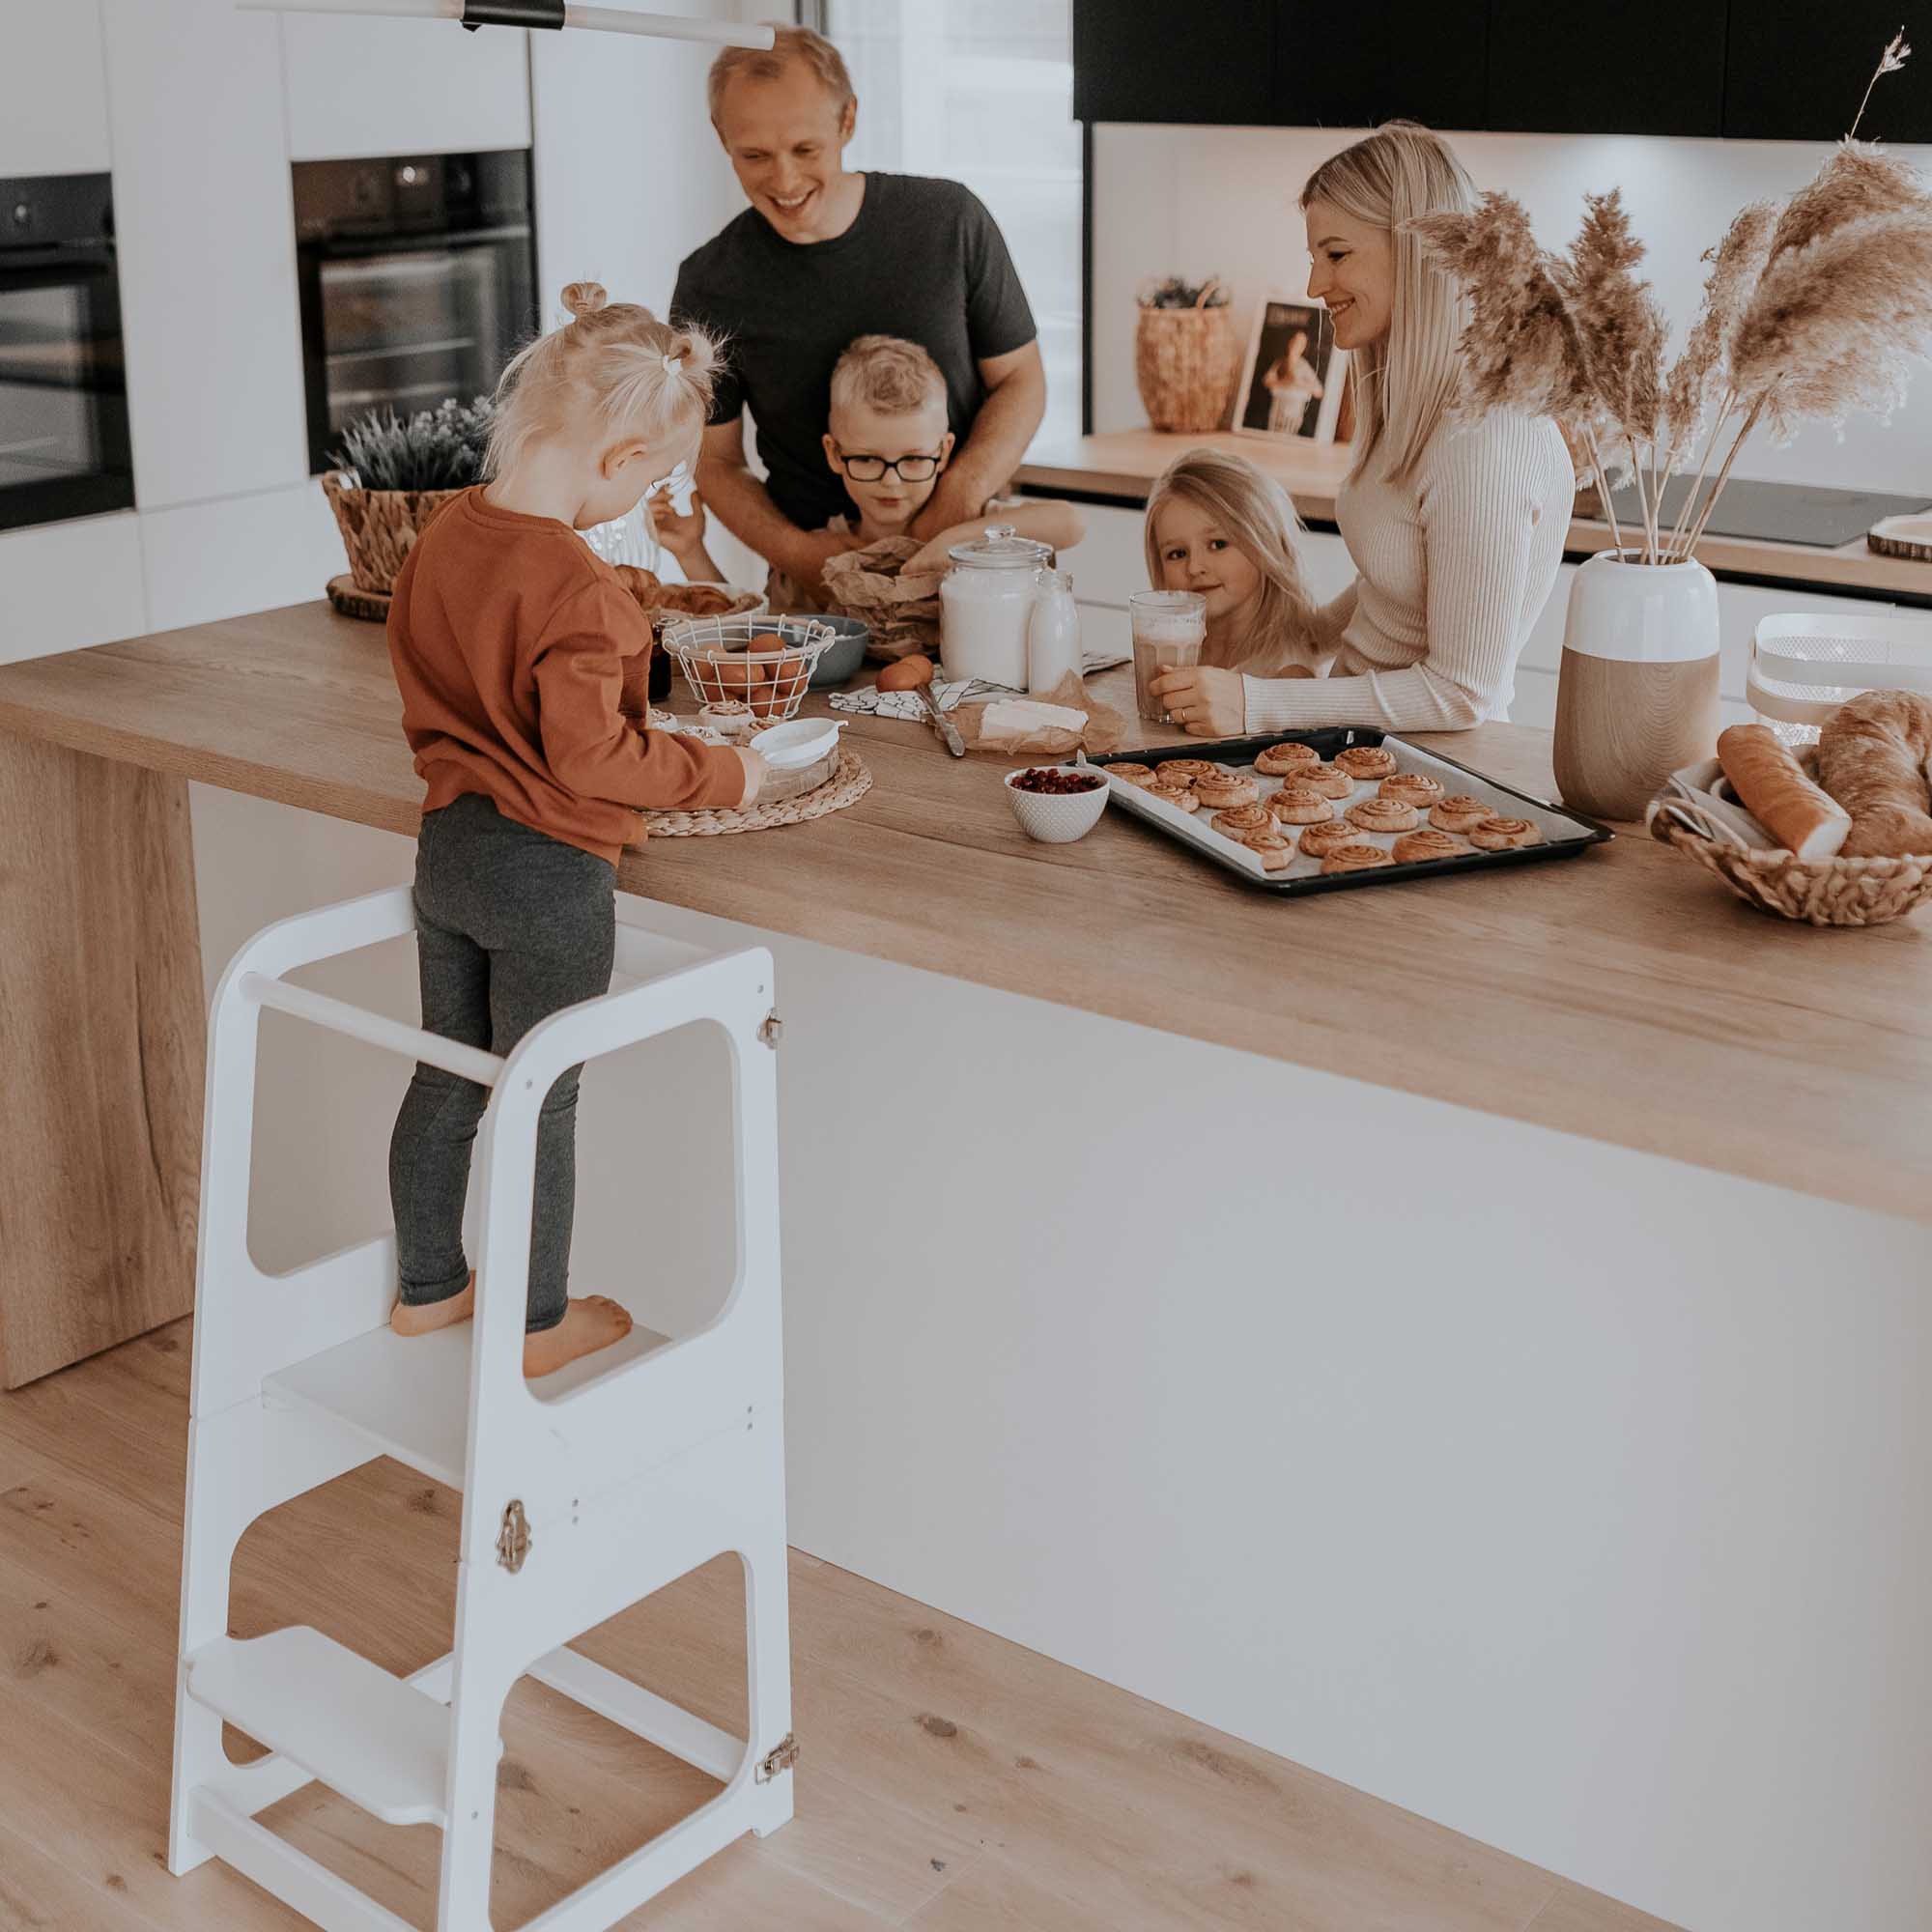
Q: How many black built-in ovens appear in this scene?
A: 2